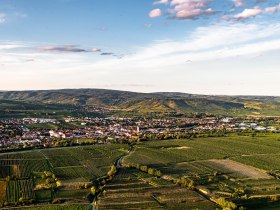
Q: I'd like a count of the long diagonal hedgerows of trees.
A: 2